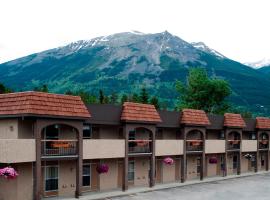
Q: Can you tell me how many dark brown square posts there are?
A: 10